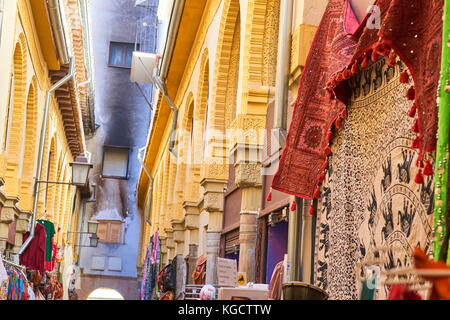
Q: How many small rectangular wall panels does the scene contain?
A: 2